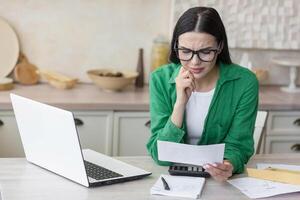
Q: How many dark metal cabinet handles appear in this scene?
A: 5